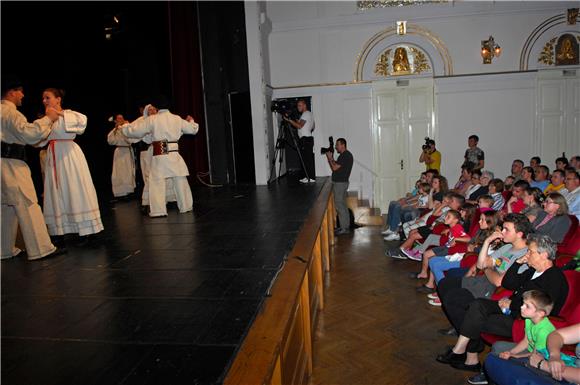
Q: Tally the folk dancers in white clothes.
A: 5